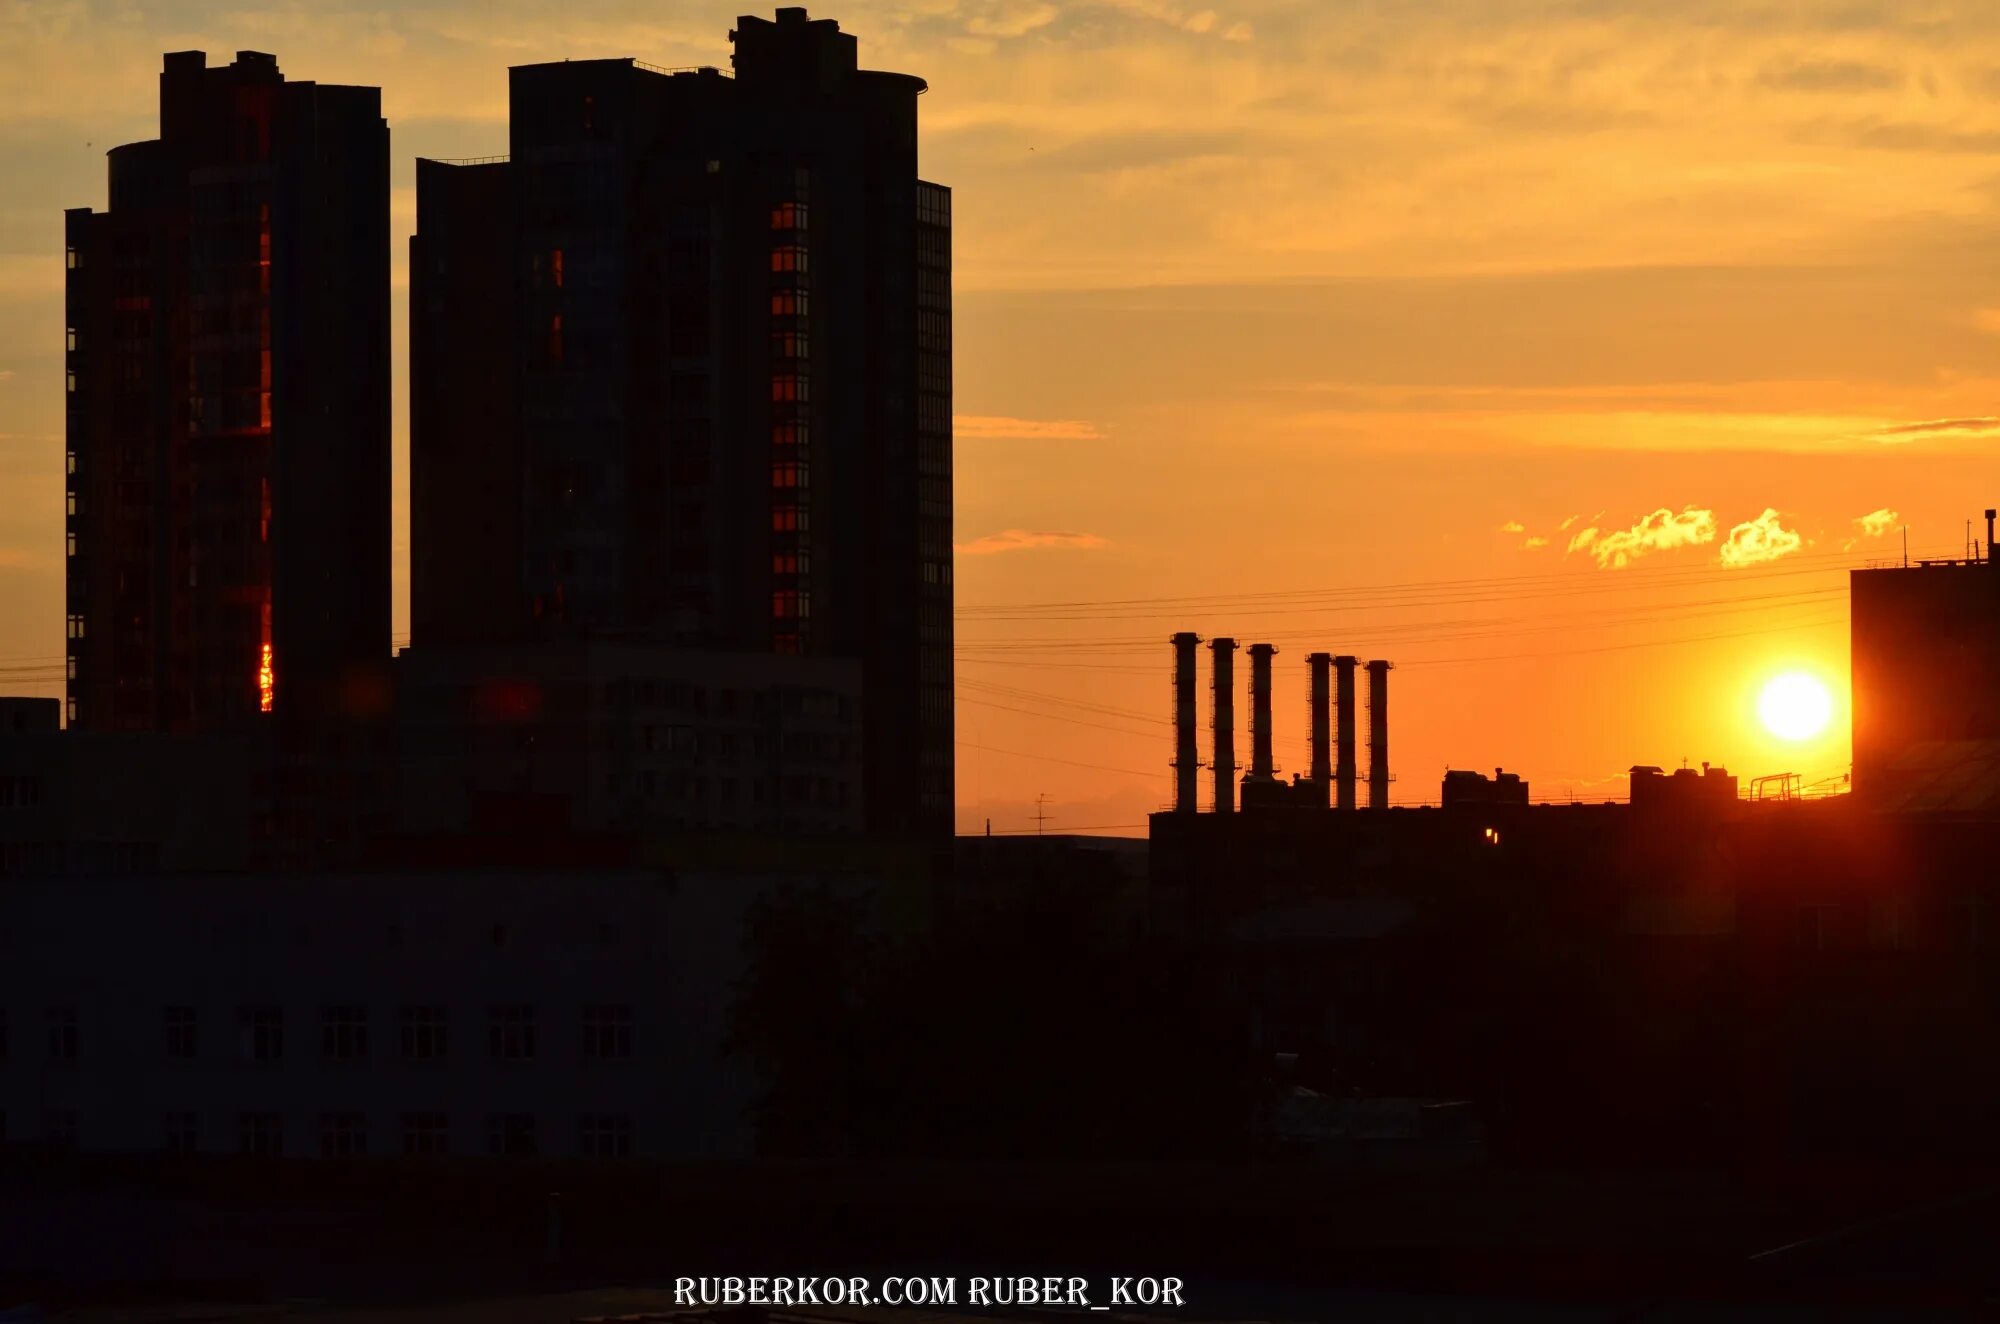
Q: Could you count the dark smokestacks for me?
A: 6